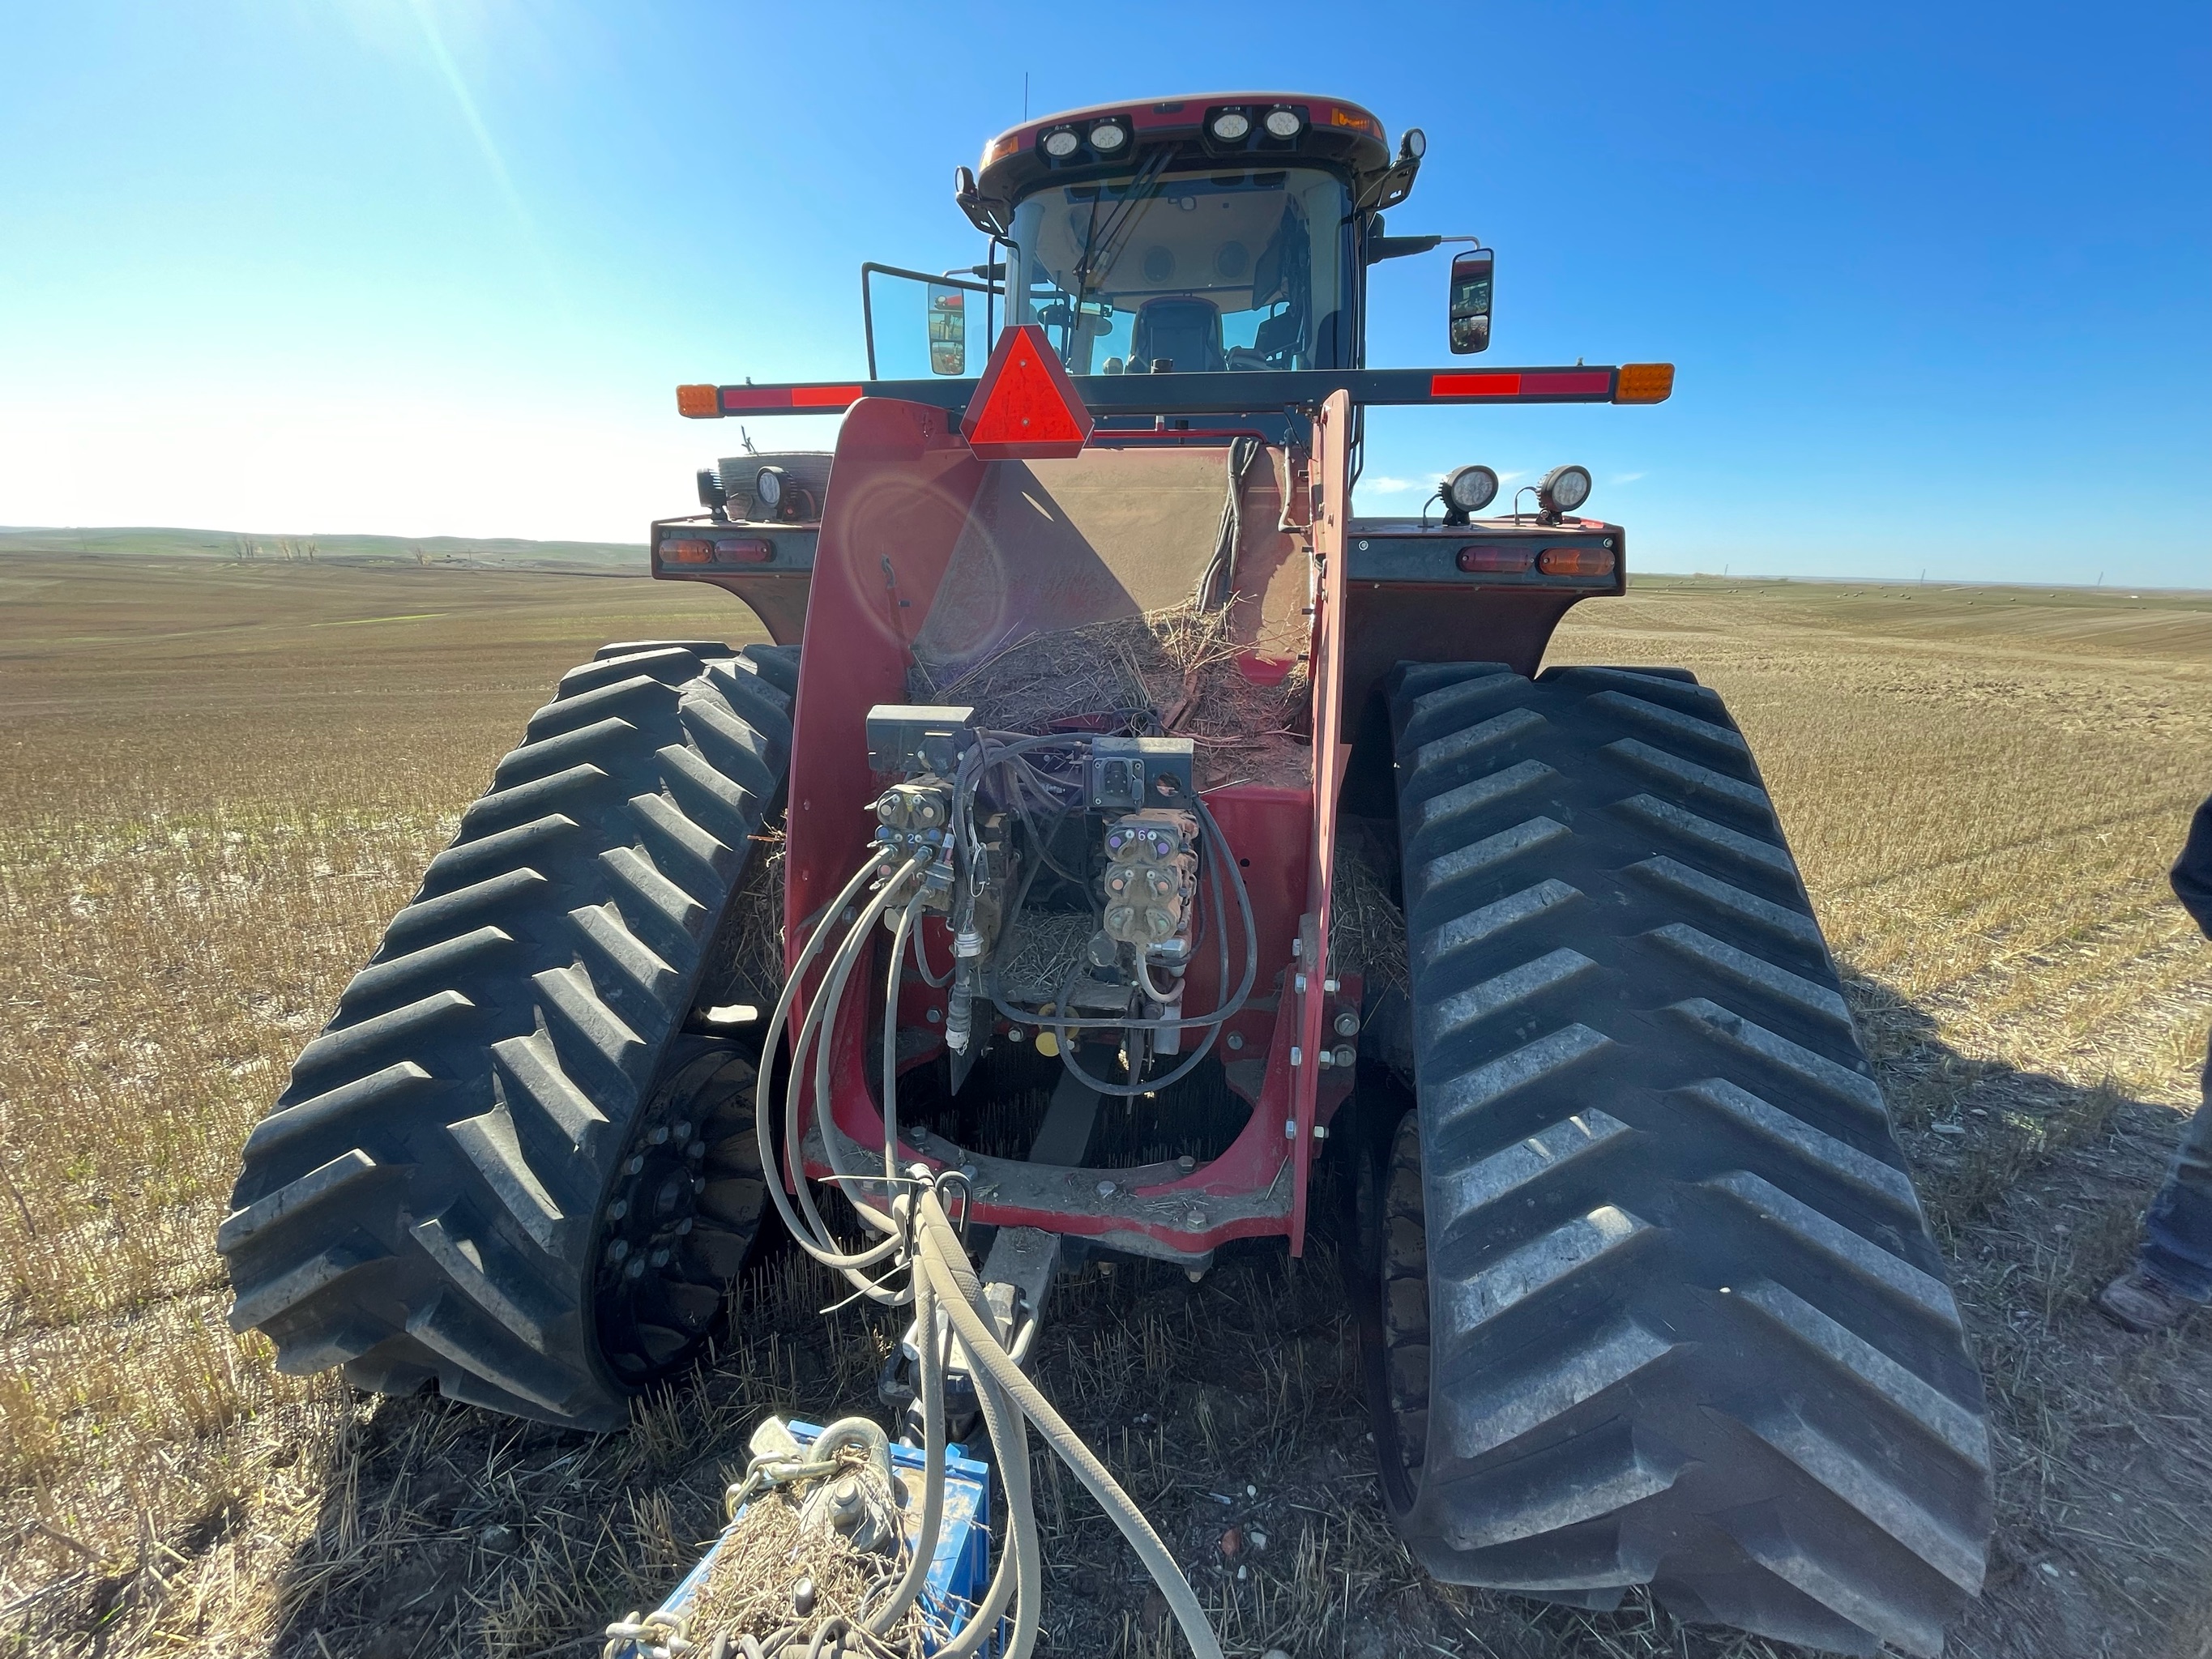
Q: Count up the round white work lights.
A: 10